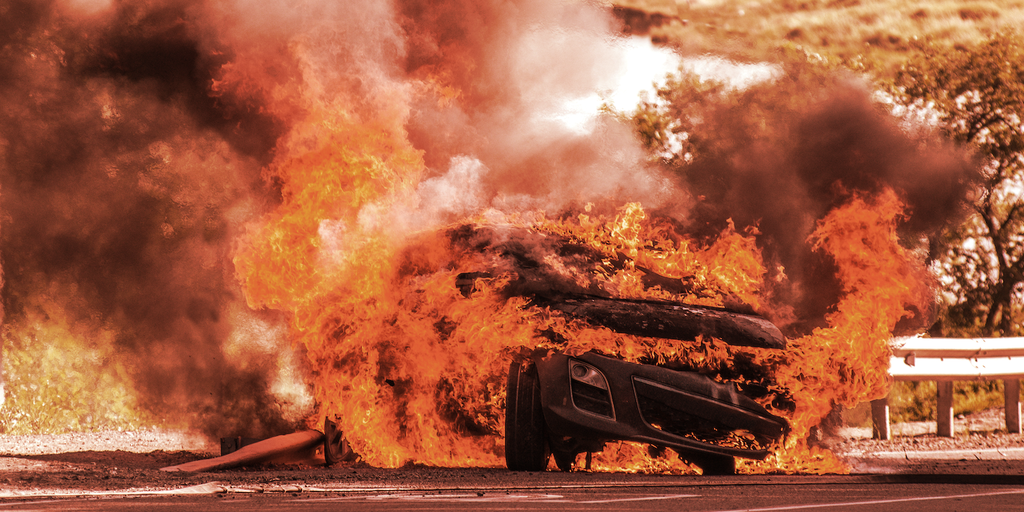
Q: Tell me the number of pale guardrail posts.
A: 3